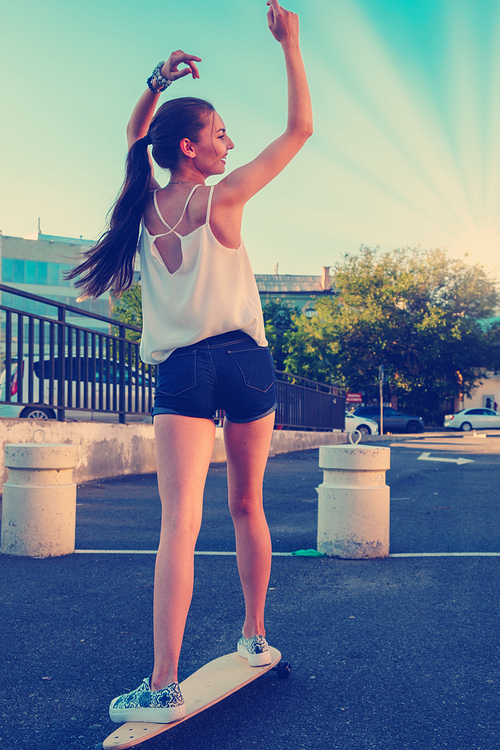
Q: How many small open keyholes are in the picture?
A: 1